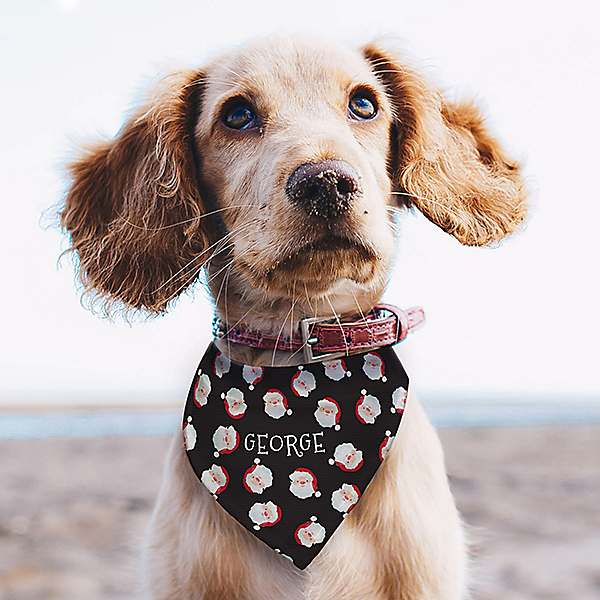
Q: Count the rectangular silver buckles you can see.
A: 1